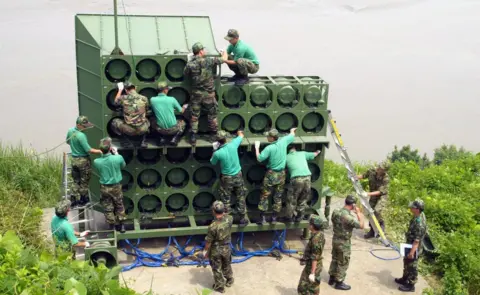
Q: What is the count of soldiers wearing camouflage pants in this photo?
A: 15